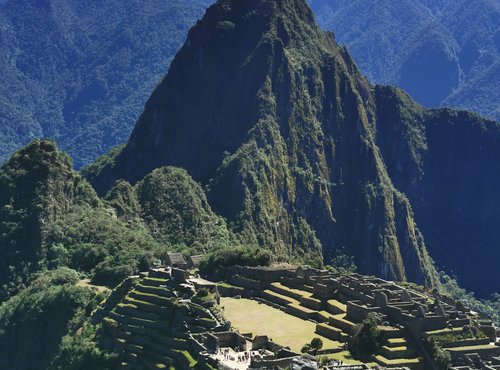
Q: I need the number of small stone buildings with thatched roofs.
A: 2